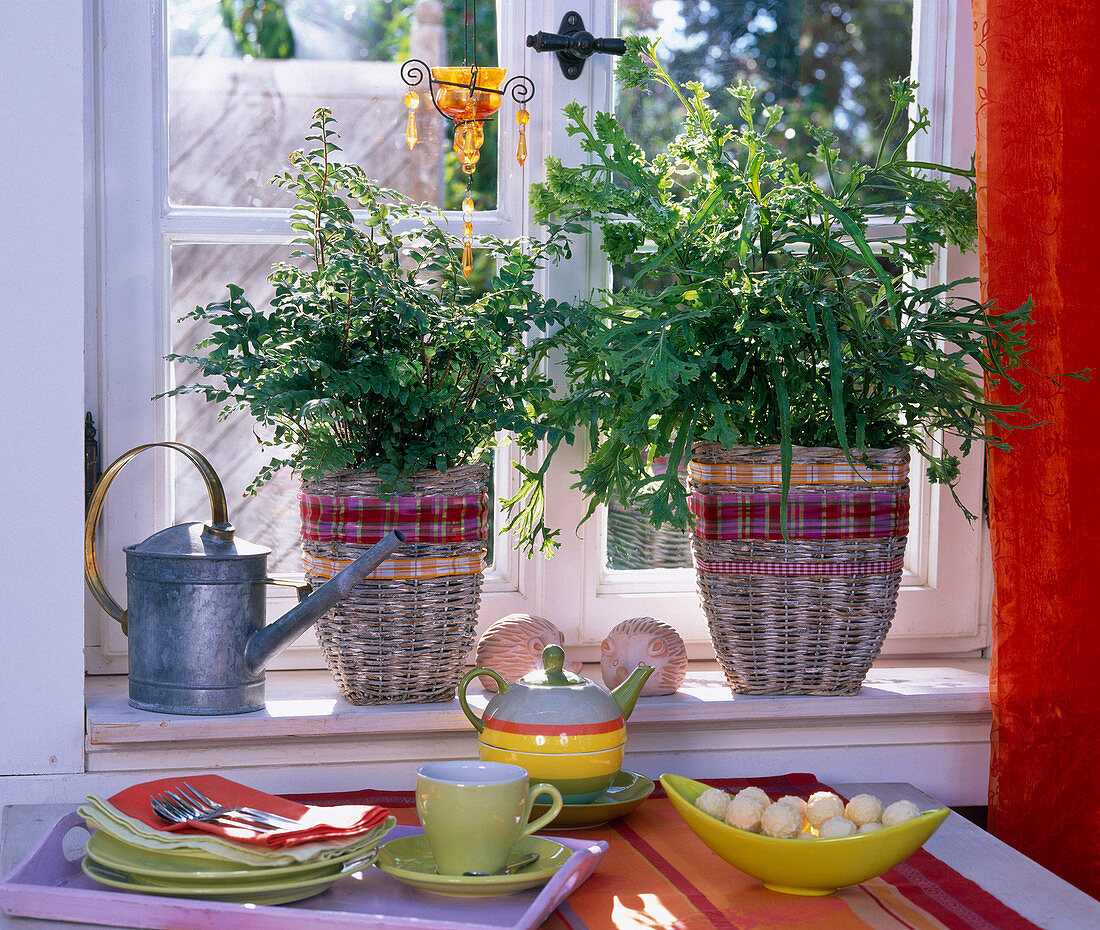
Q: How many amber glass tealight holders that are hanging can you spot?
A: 1